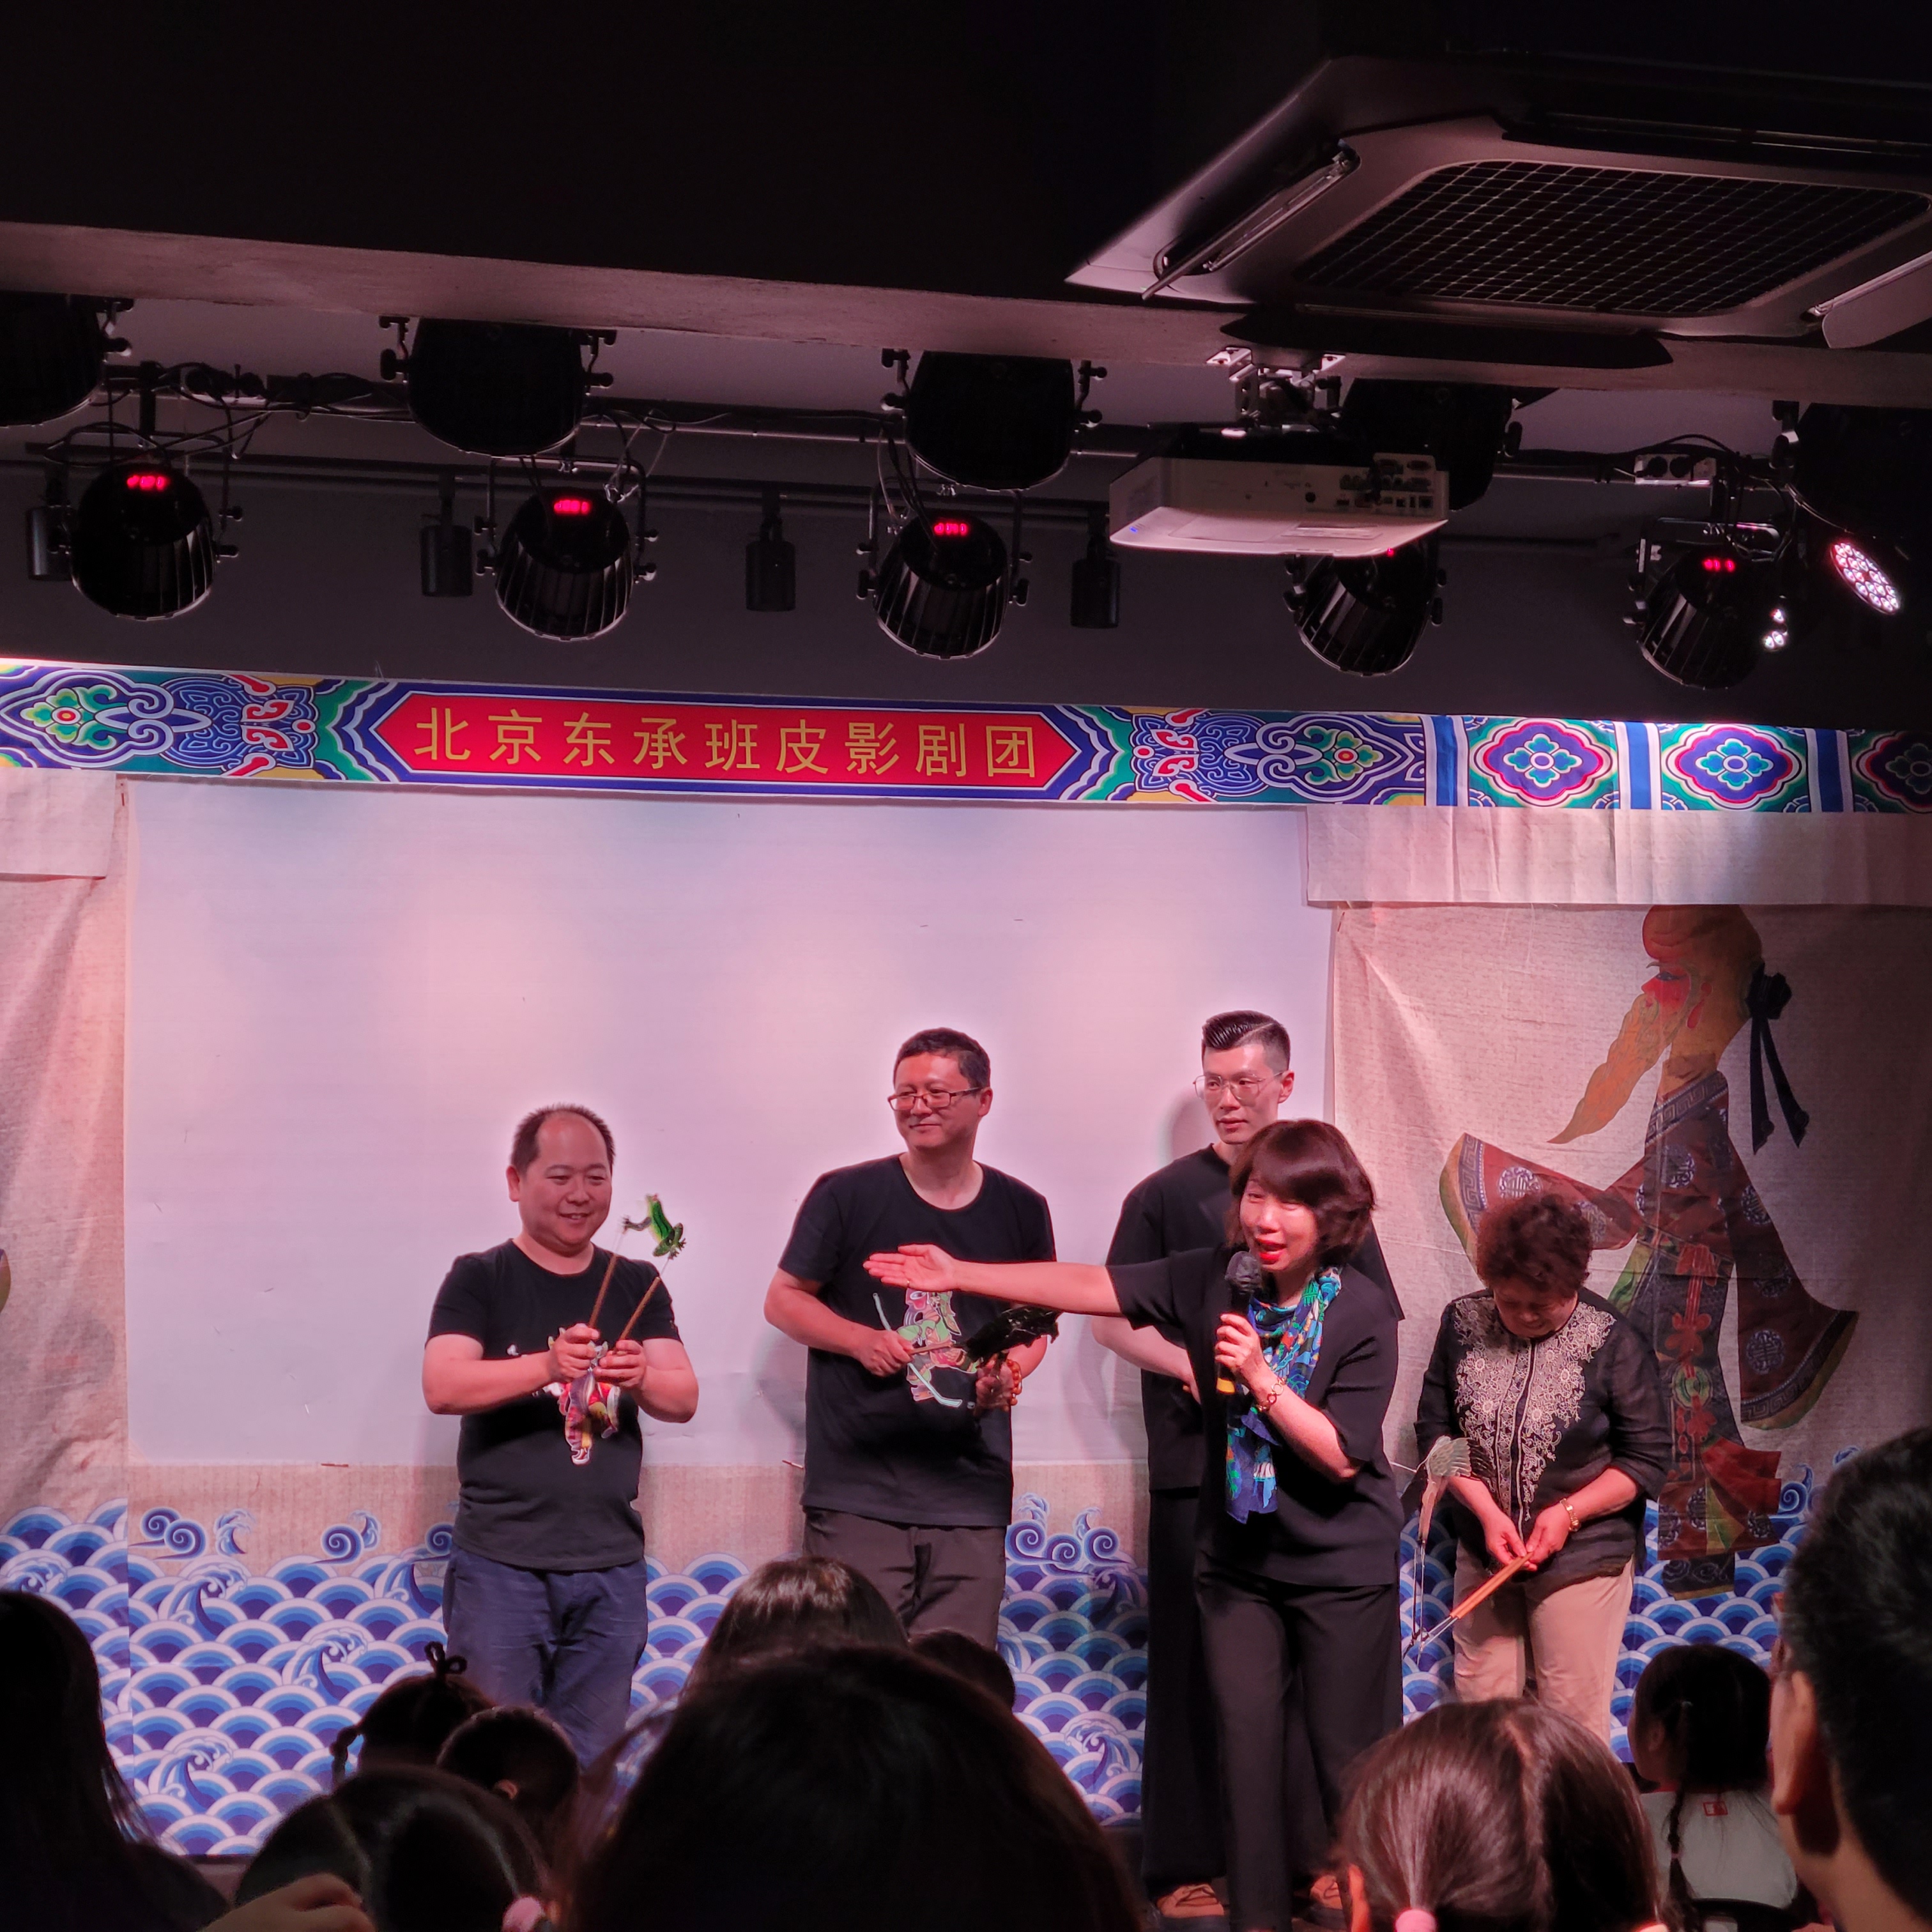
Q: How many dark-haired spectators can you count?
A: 10